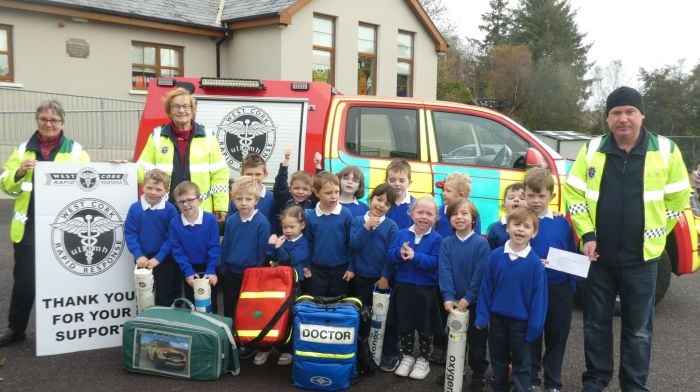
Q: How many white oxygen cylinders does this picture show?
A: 4